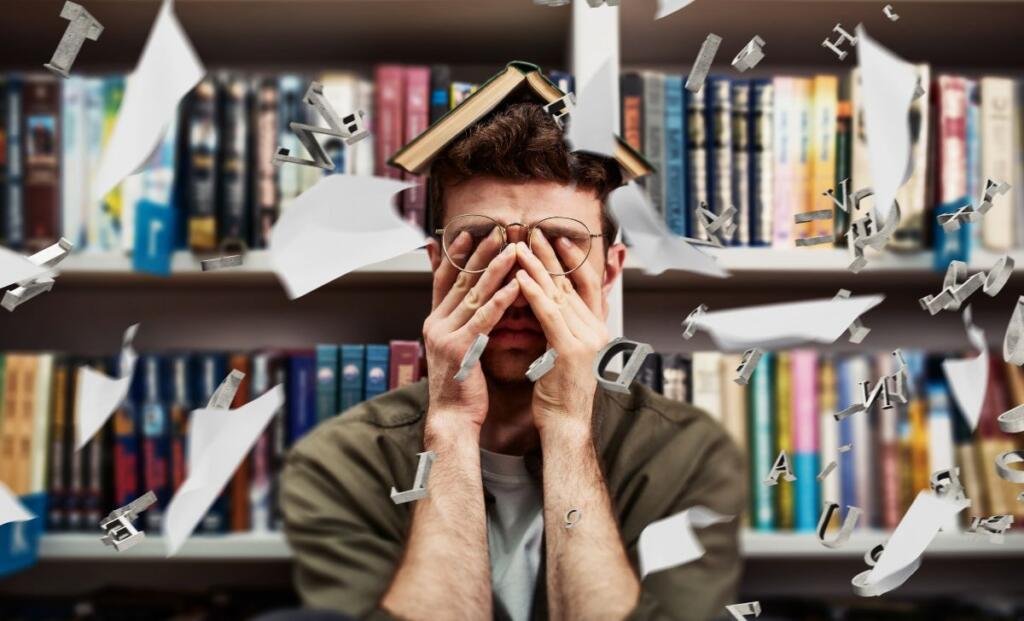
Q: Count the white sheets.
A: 14